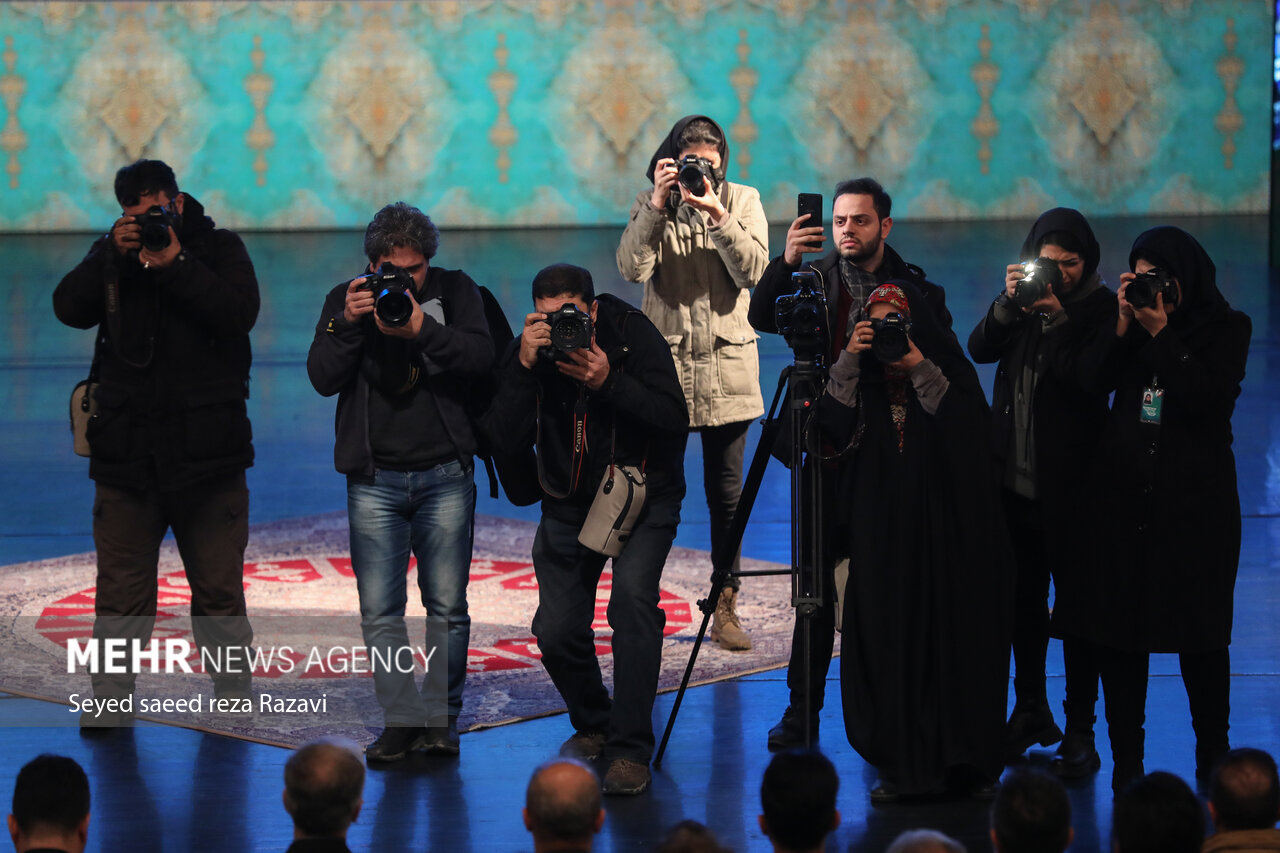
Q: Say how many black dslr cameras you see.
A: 8